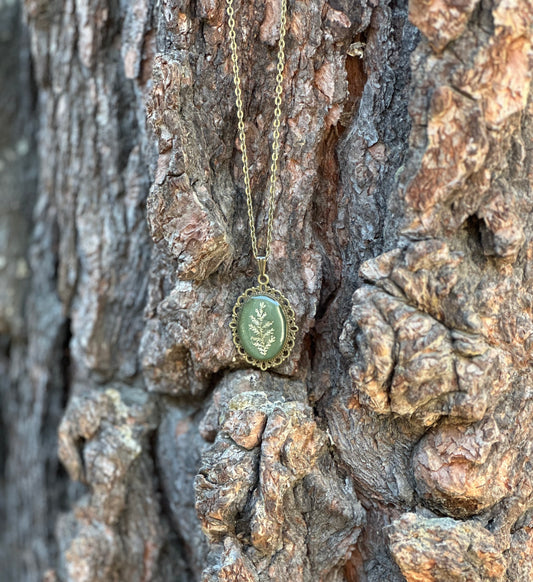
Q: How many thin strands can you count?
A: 2